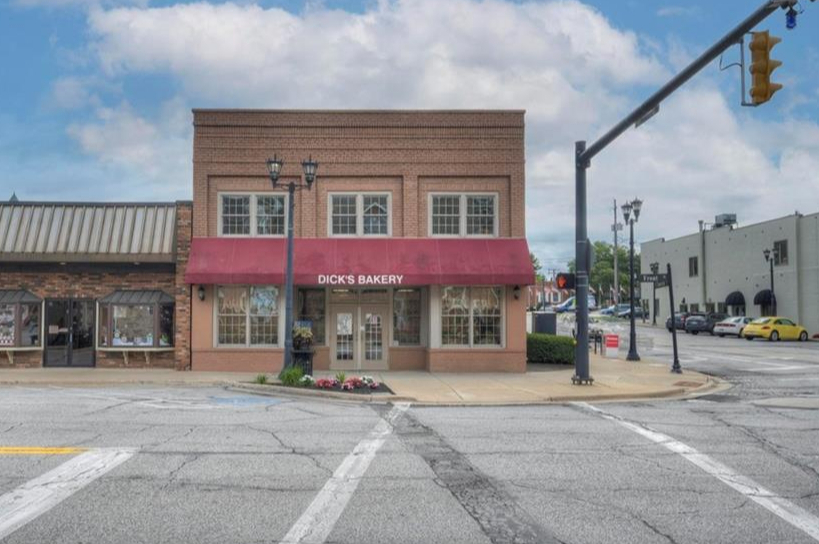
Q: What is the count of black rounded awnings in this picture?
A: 2